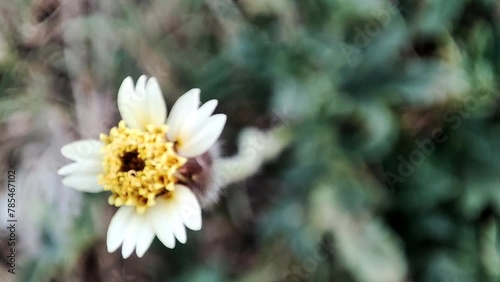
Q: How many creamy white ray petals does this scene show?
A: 5